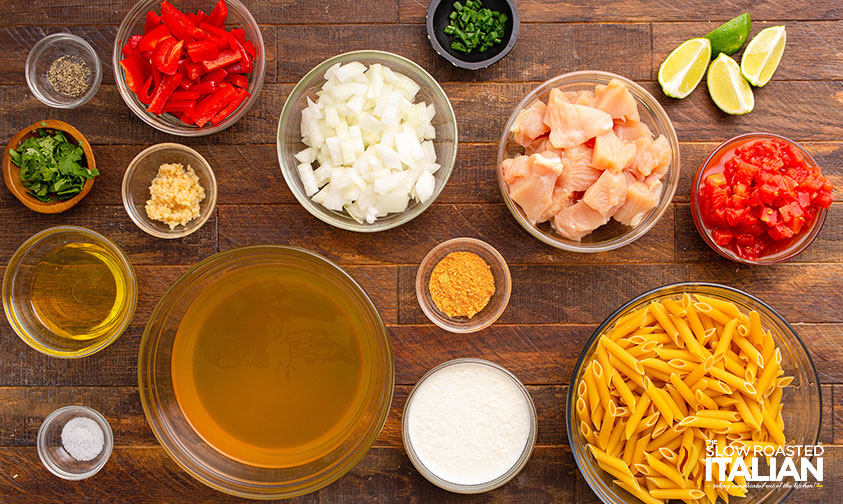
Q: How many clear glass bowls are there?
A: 12